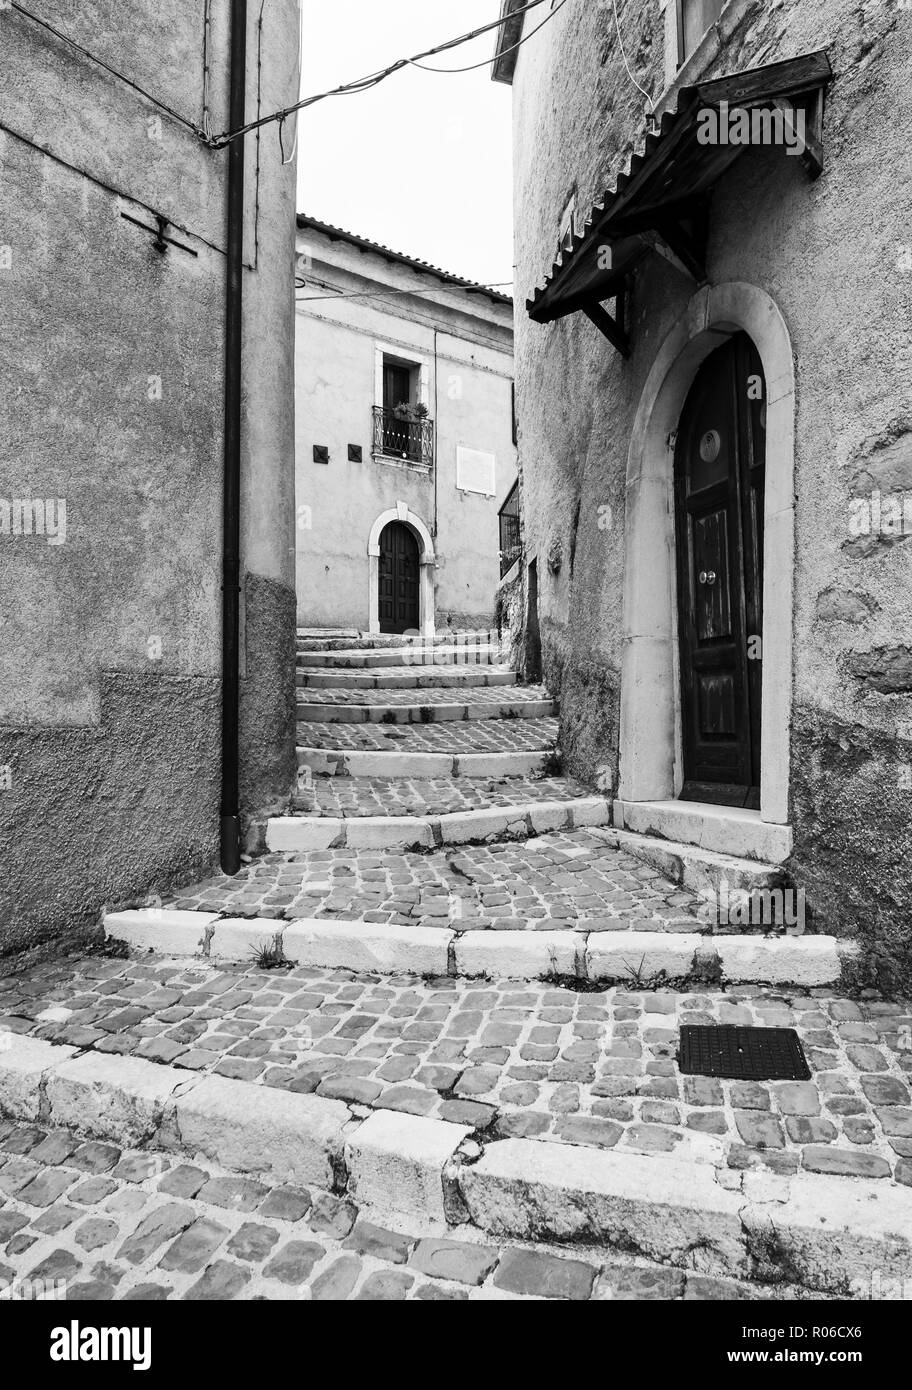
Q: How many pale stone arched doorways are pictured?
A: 2